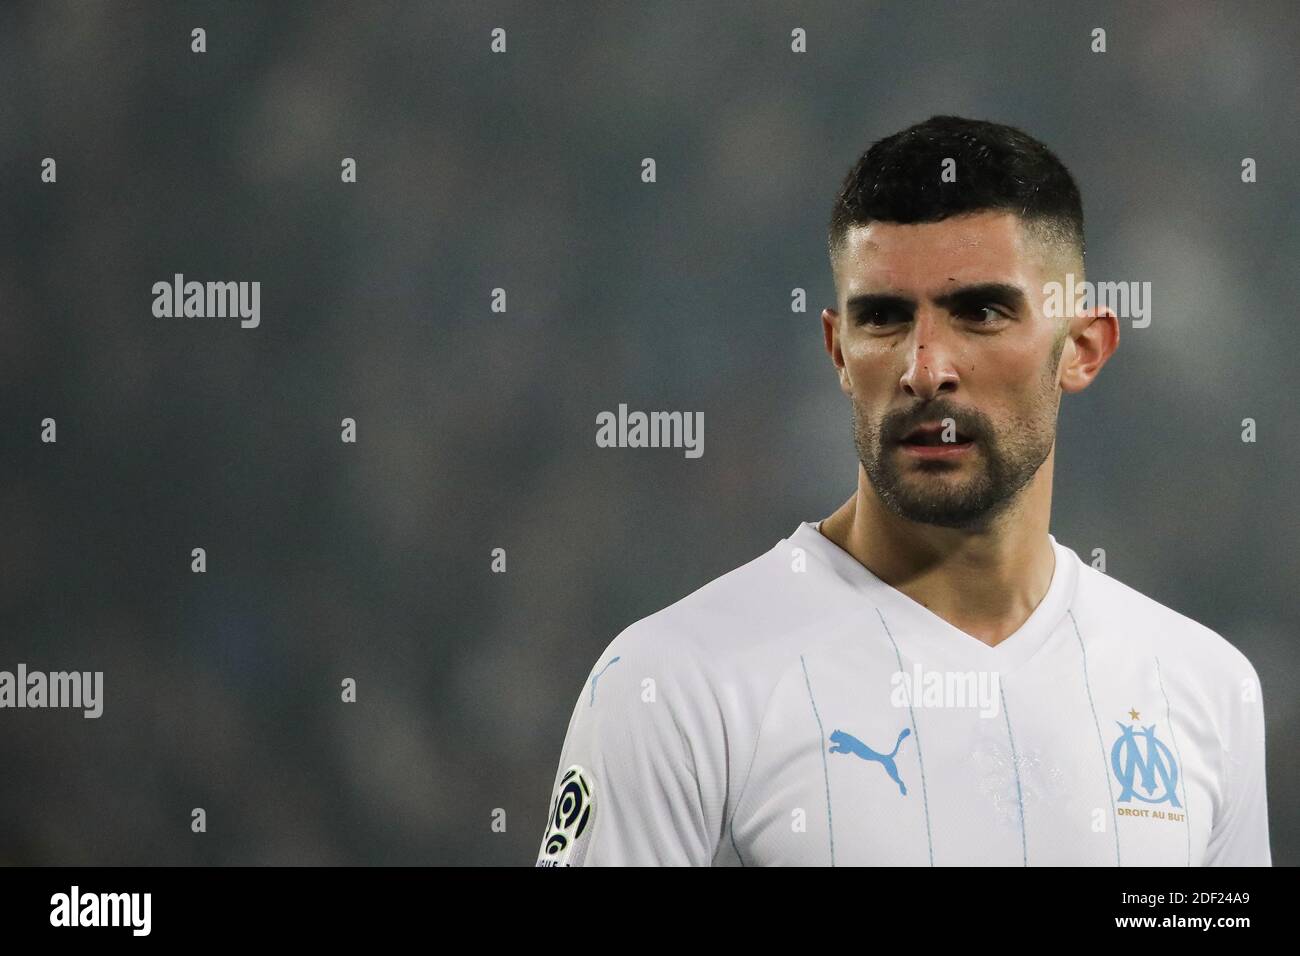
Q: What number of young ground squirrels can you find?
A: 0